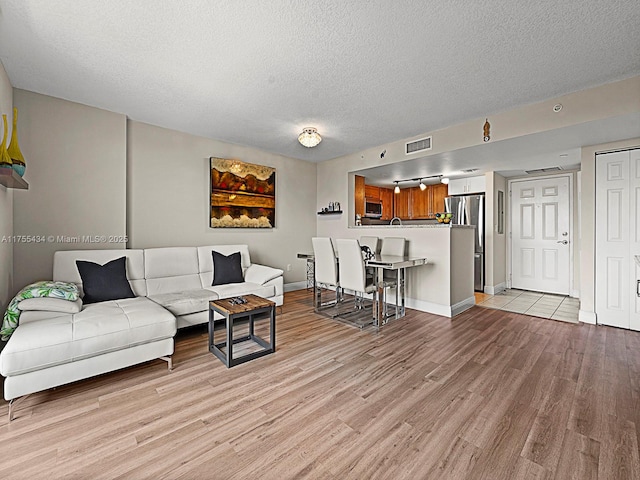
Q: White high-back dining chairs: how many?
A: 4